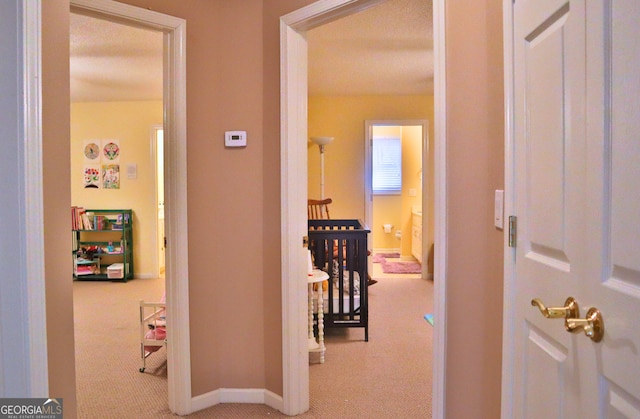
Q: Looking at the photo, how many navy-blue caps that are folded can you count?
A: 0